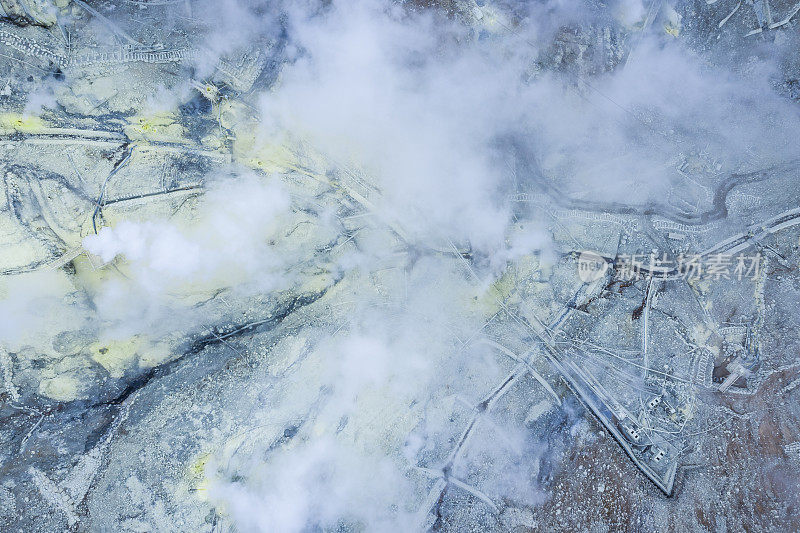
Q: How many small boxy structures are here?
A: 3